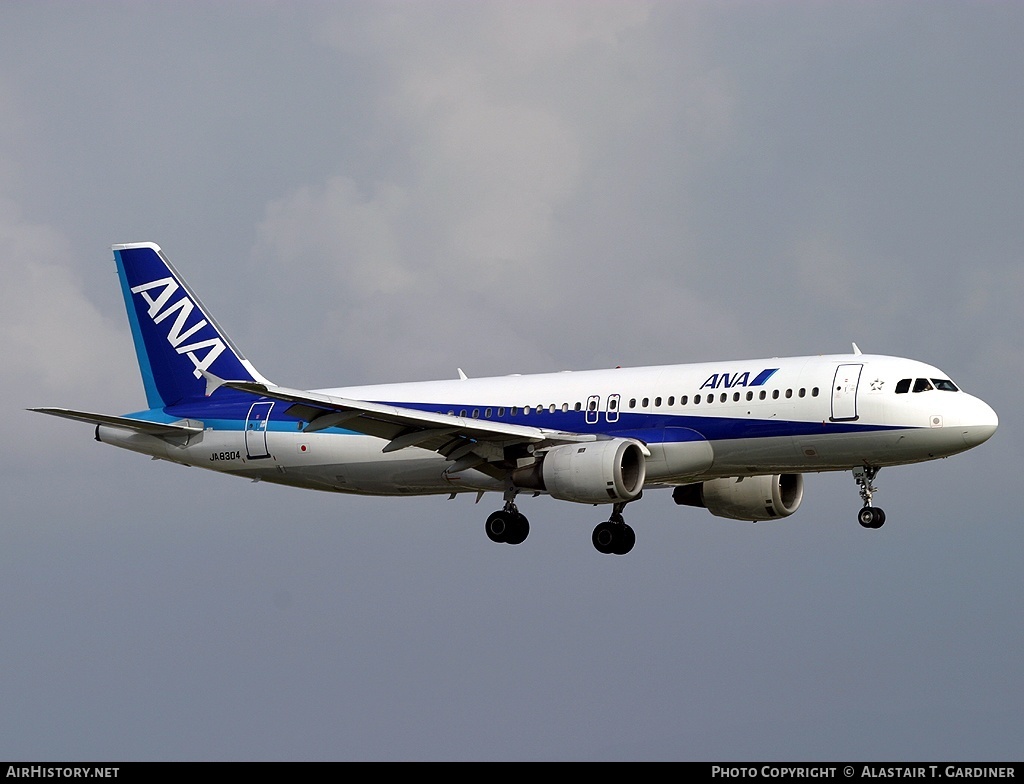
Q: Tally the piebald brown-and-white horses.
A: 0